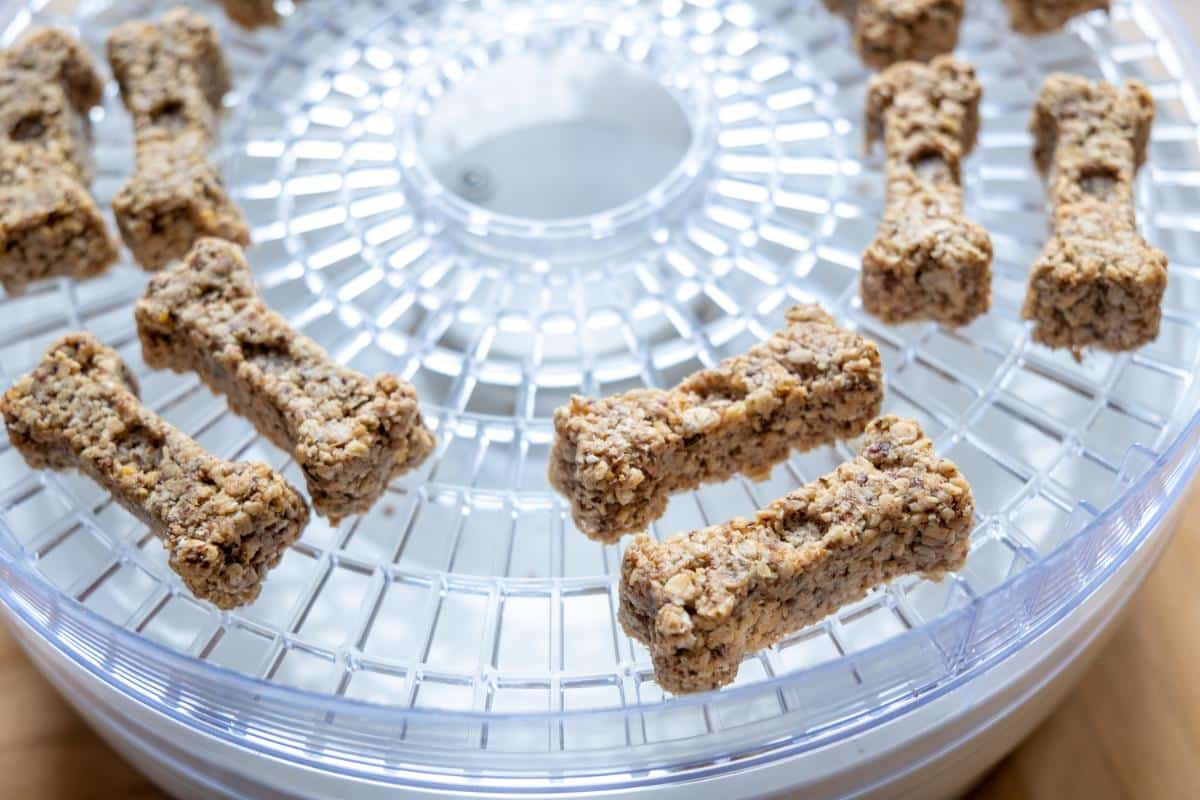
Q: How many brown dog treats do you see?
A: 11